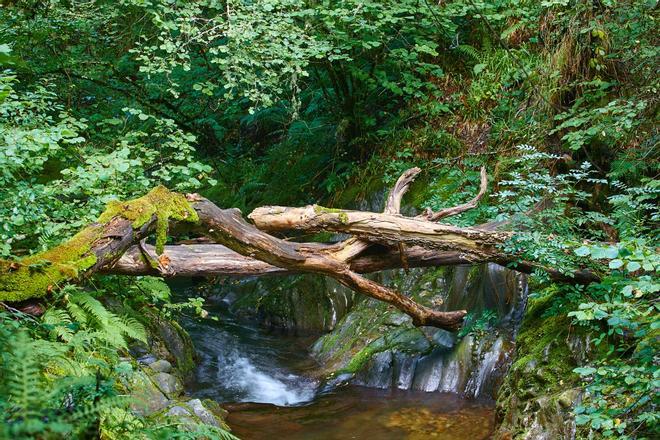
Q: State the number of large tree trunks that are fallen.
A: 3